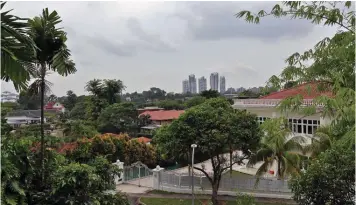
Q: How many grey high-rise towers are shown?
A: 5